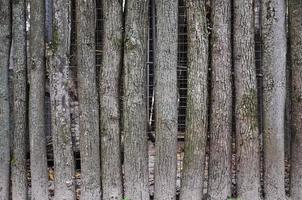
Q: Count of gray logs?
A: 13